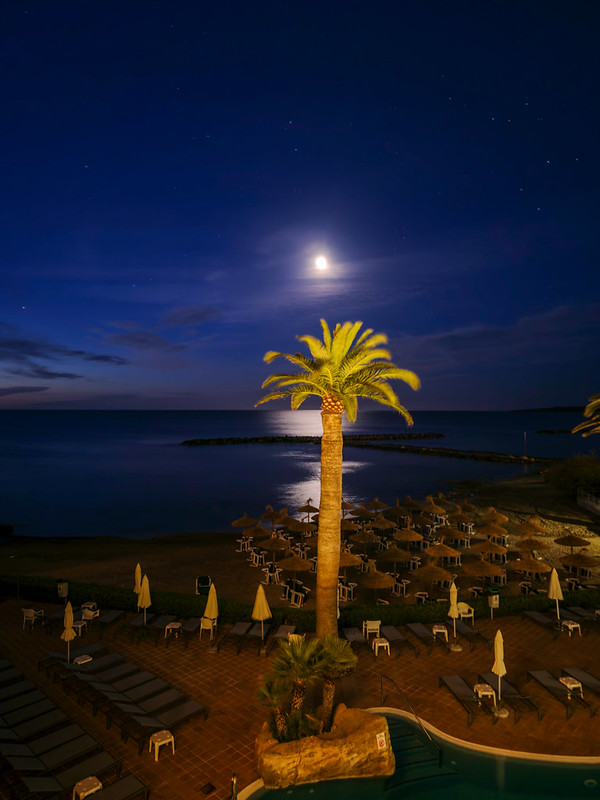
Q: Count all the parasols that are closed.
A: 8